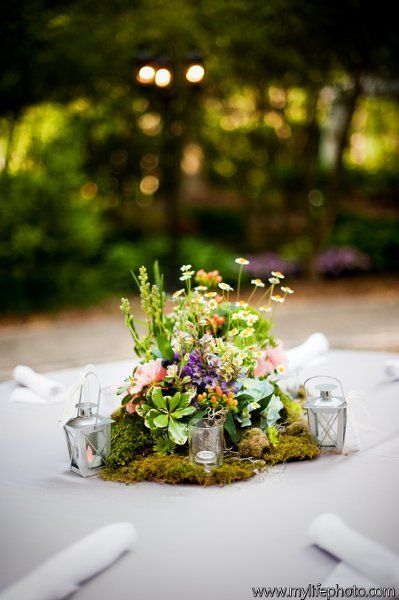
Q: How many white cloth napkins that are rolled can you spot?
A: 5